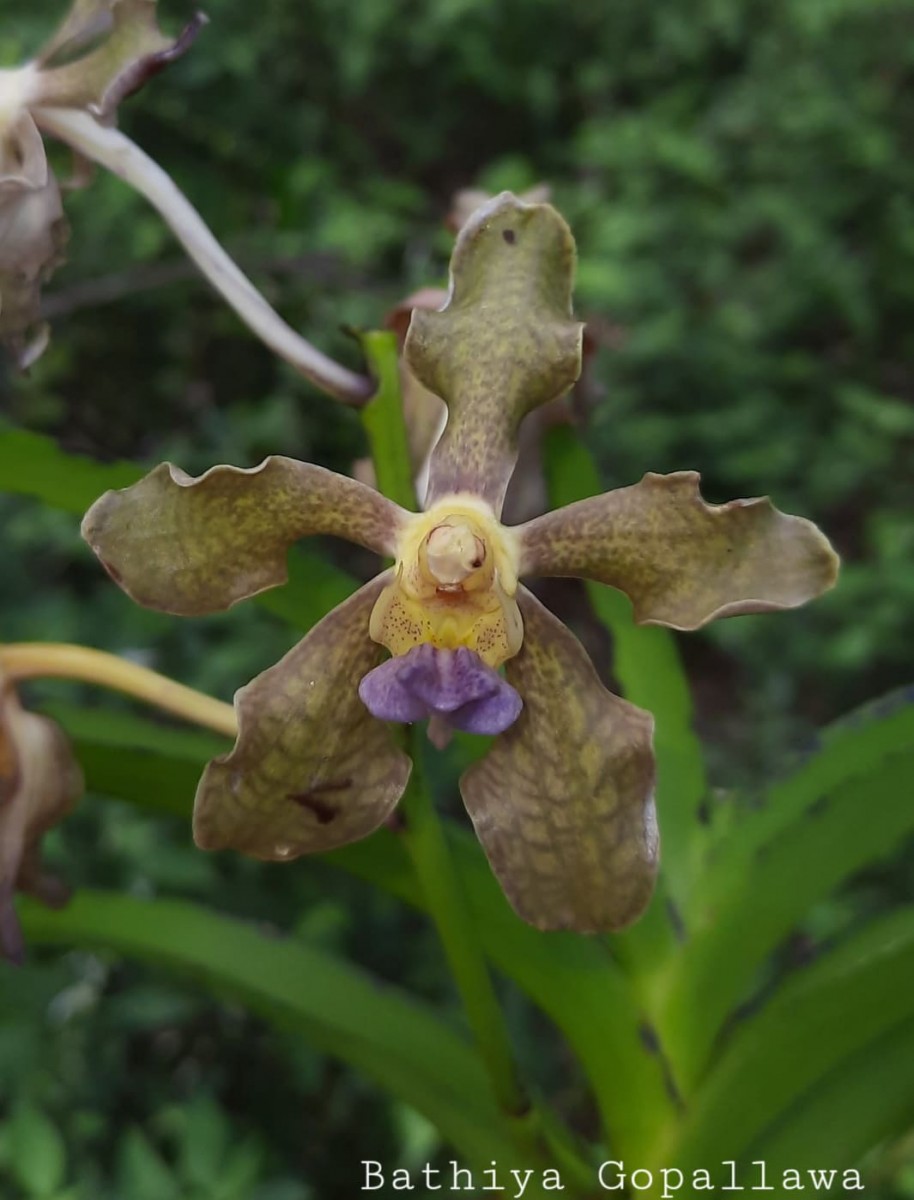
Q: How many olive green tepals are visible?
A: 5